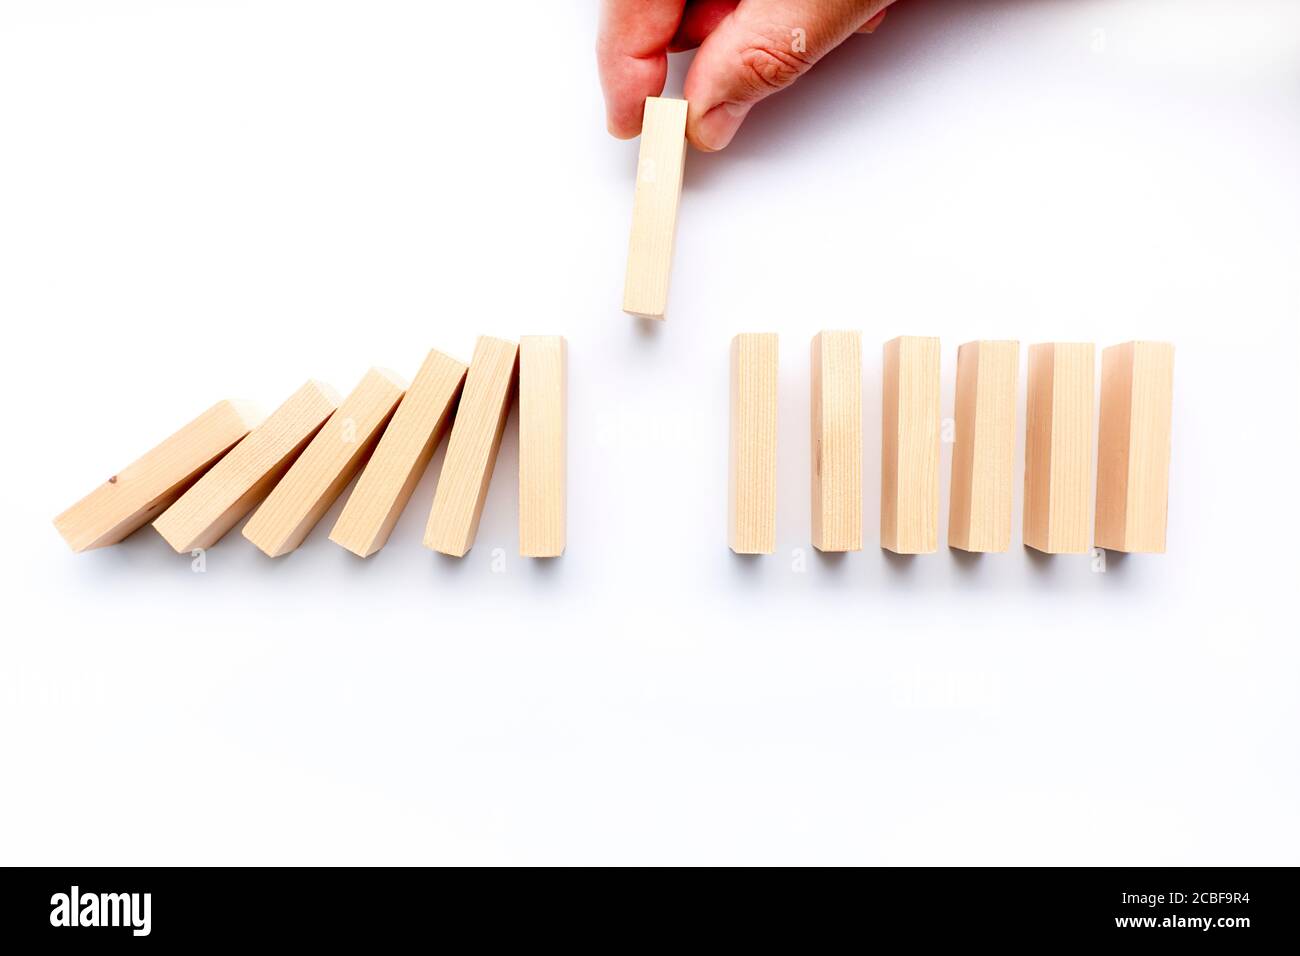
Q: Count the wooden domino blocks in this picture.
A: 13